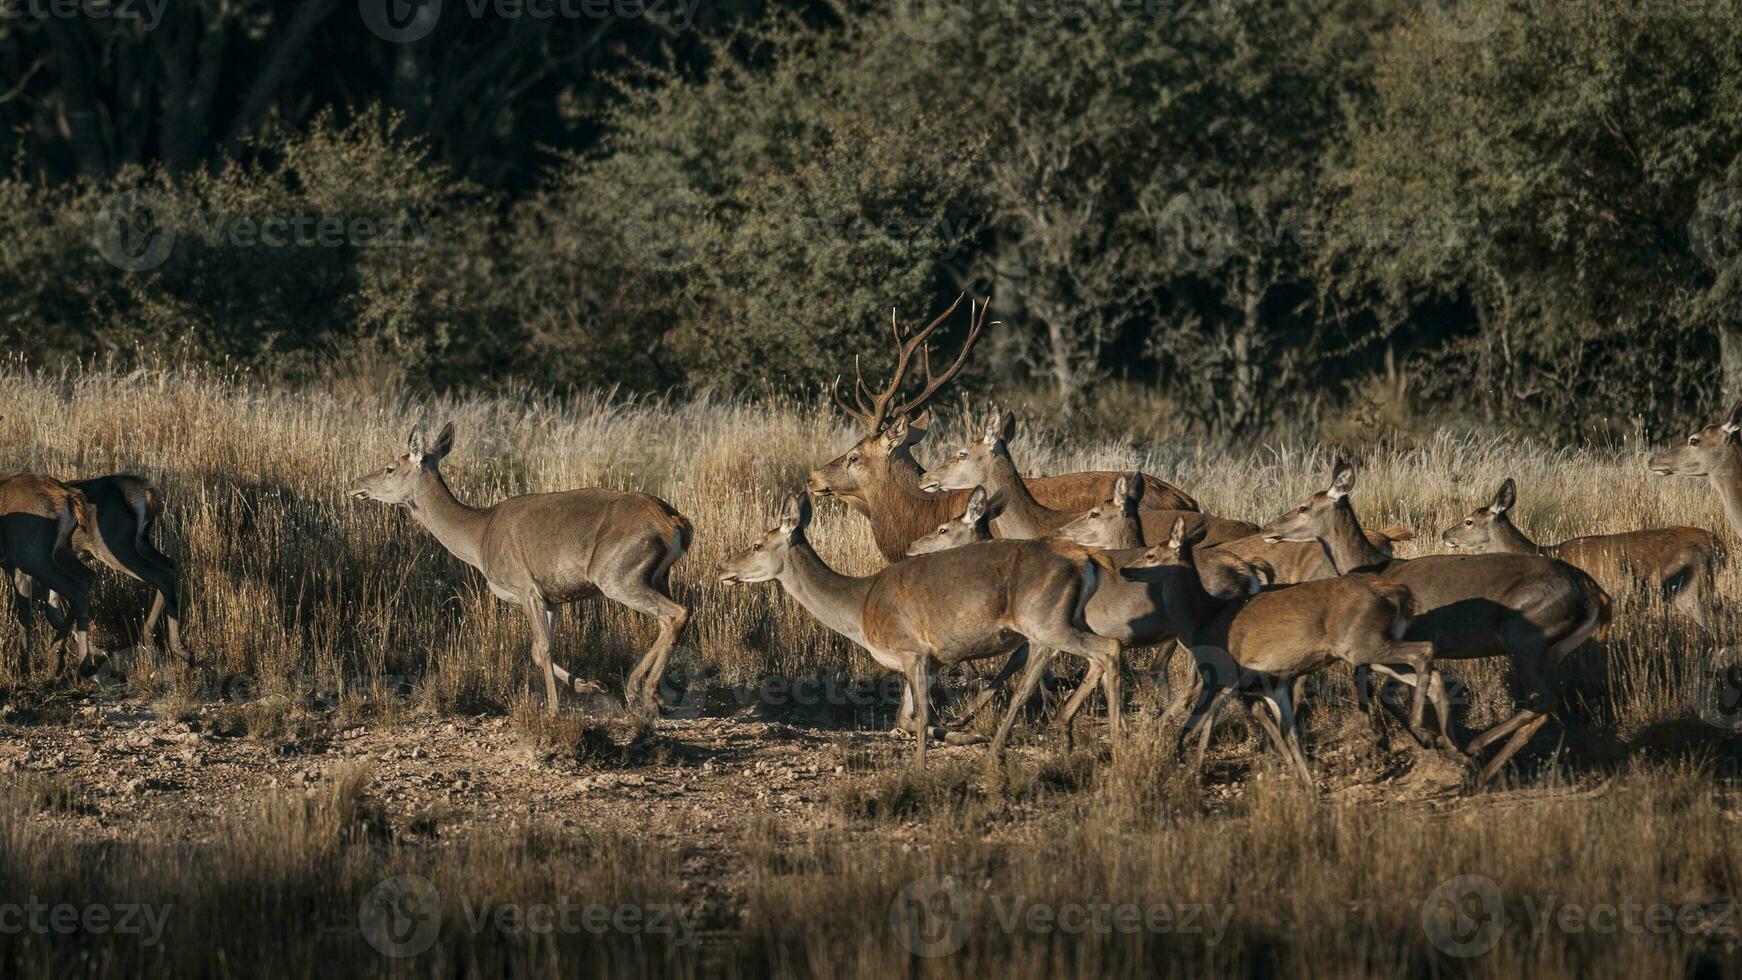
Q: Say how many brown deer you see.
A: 12